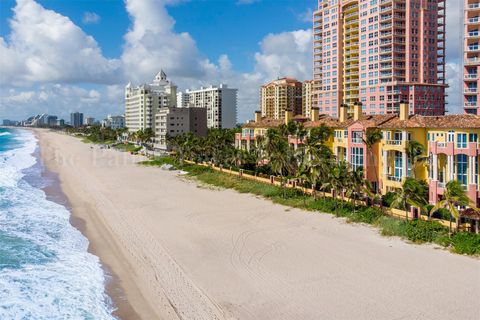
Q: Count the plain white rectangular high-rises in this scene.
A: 1